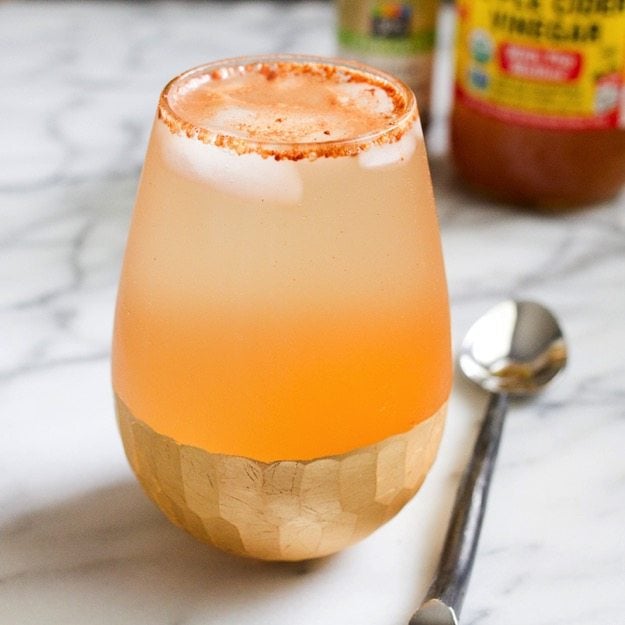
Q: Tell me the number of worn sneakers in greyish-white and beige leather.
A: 0